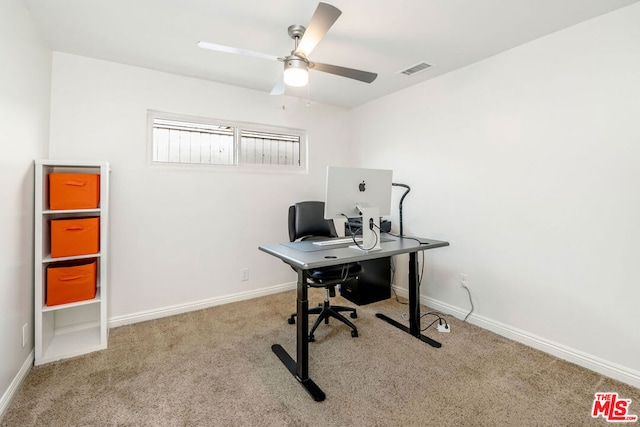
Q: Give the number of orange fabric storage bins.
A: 3